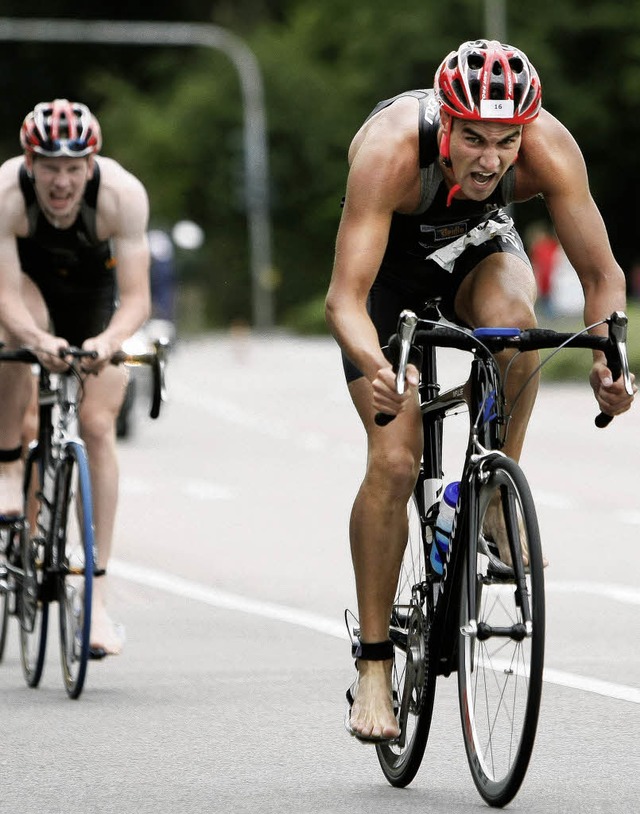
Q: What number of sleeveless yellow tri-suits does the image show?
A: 0